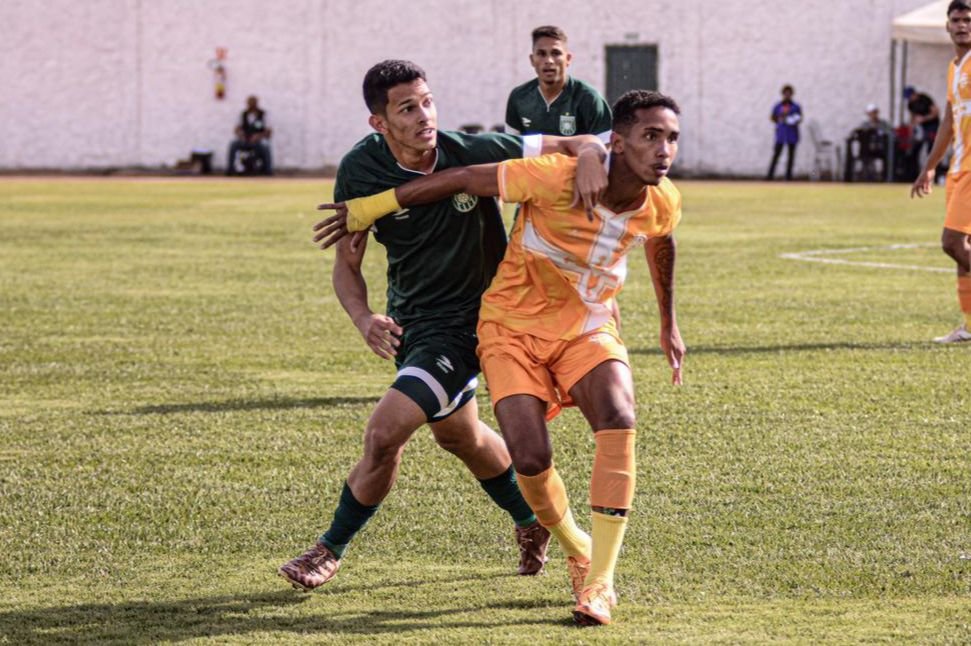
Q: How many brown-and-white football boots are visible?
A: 2